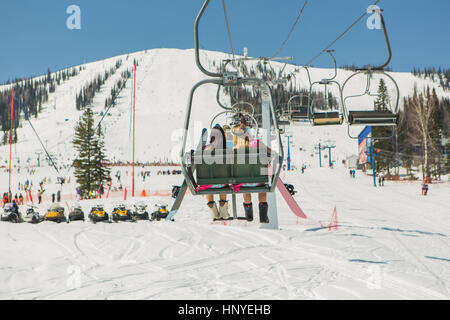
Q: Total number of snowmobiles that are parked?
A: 8